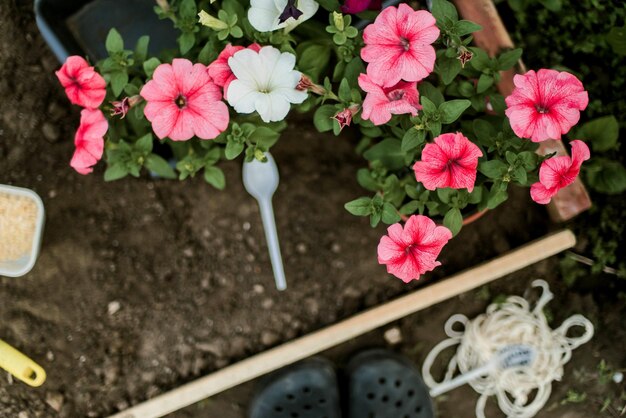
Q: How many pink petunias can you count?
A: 10